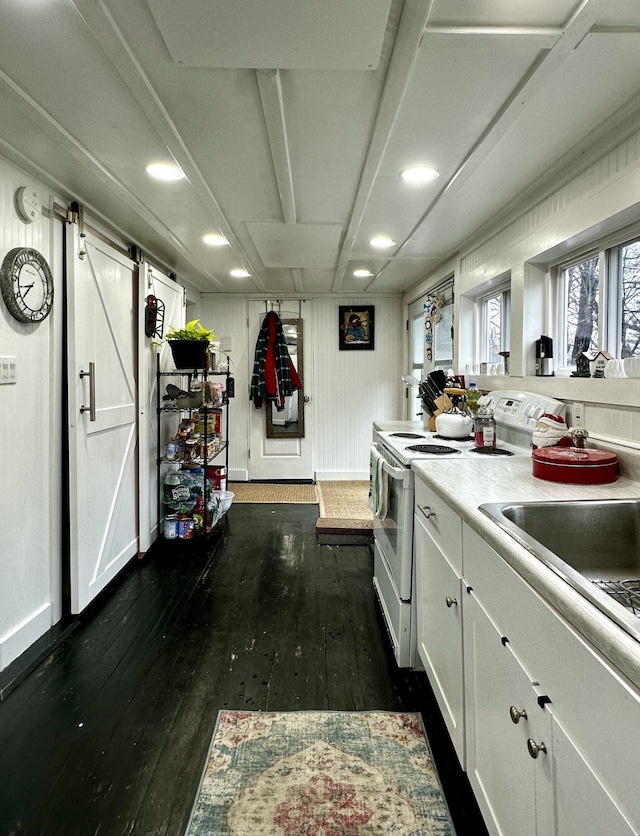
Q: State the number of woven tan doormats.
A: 2